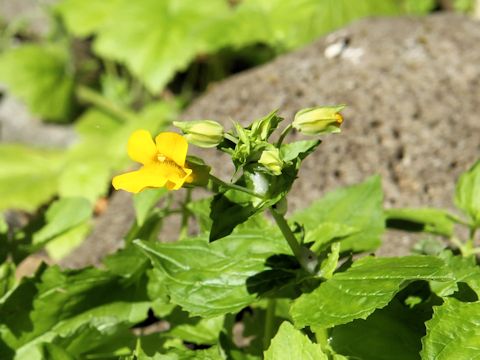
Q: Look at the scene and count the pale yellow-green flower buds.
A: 3